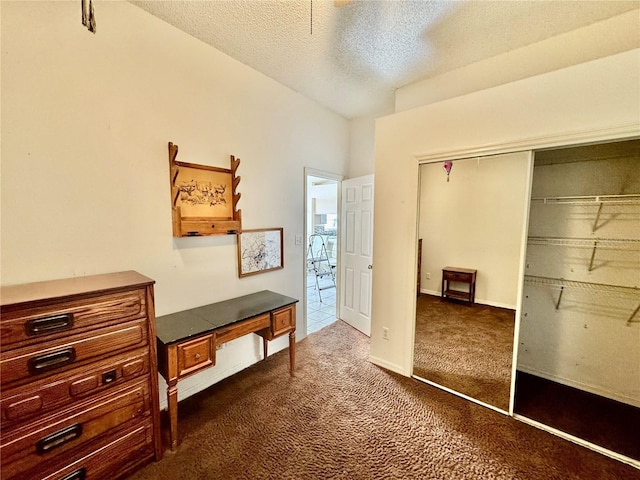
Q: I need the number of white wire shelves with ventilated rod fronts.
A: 3